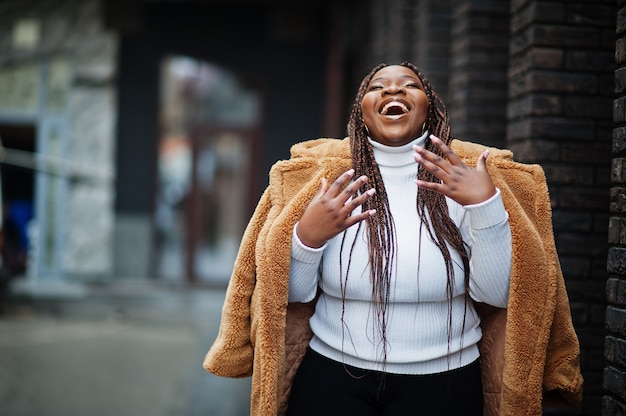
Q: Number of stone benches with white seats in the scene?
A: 0